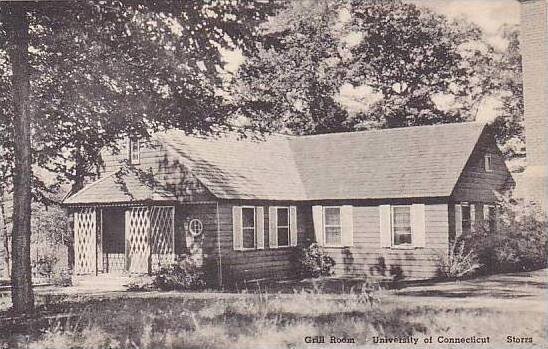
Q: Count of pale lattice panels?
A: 3